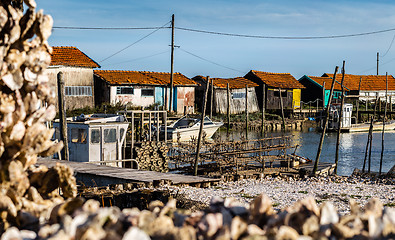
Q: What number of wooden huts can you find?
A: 6